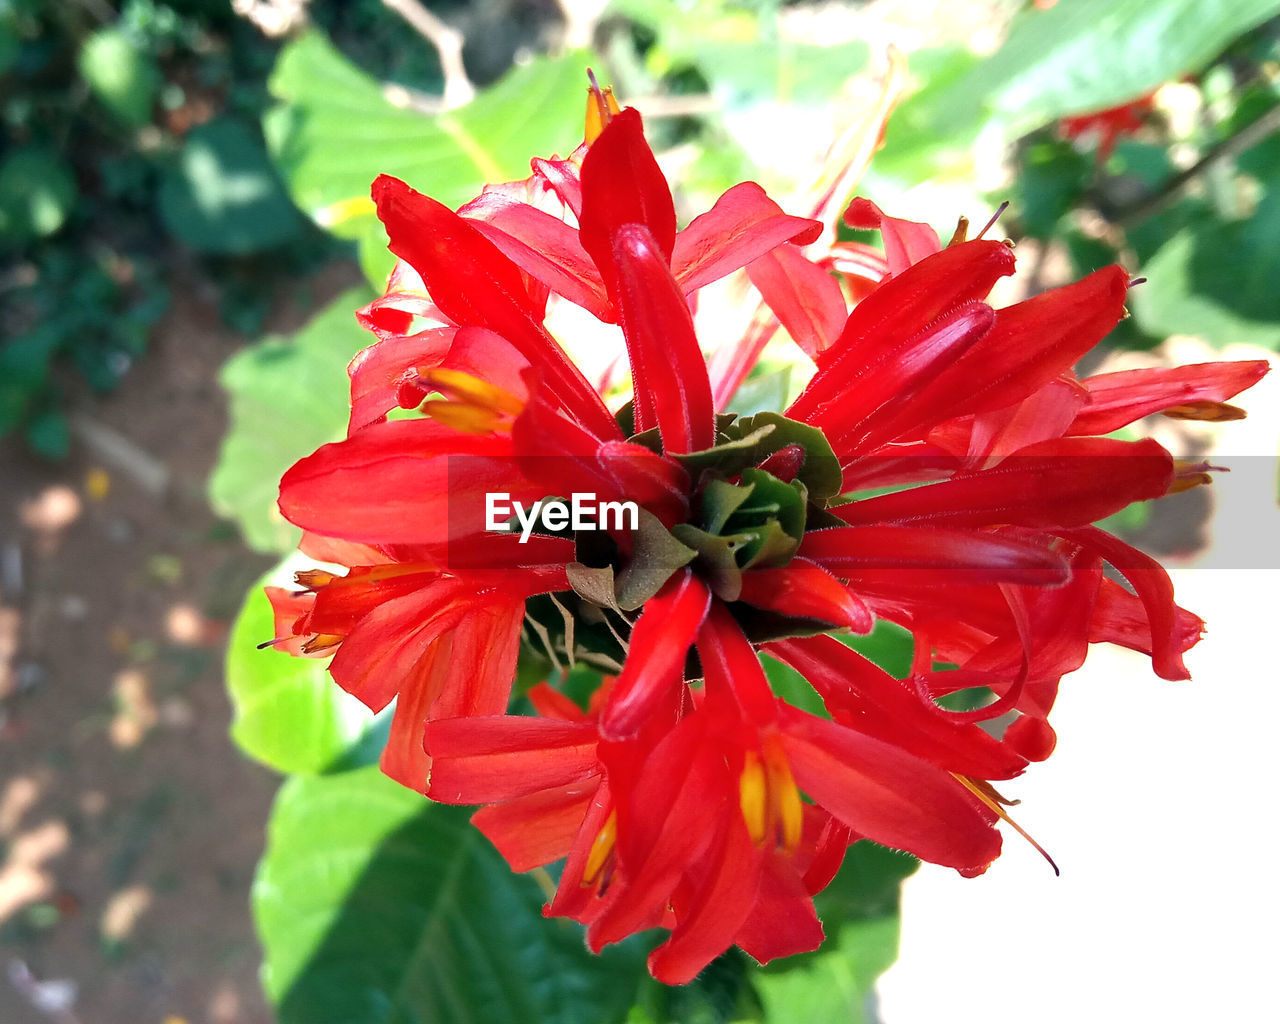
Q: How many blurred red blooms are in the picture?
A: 1